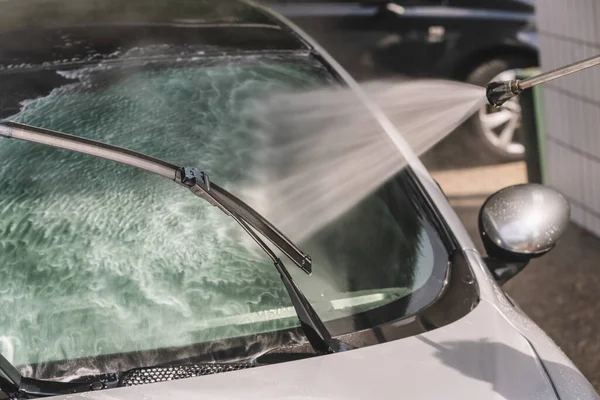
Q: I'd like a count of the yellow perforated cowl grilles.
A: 0